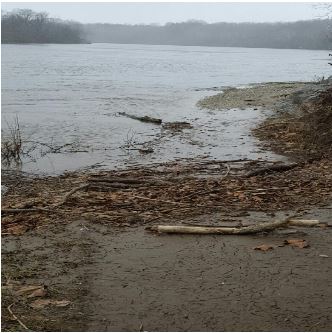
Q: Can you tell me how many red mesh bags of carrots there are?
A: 0